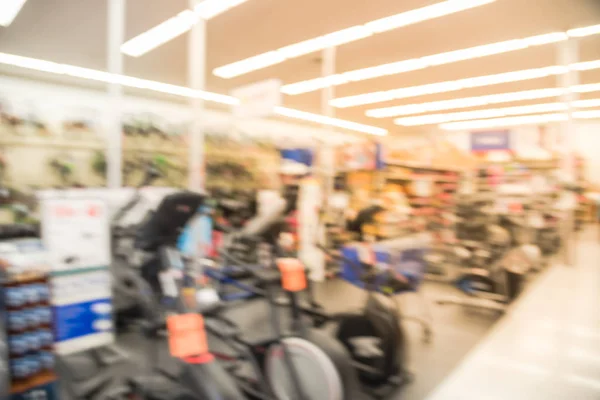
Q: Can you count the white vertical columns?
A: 4